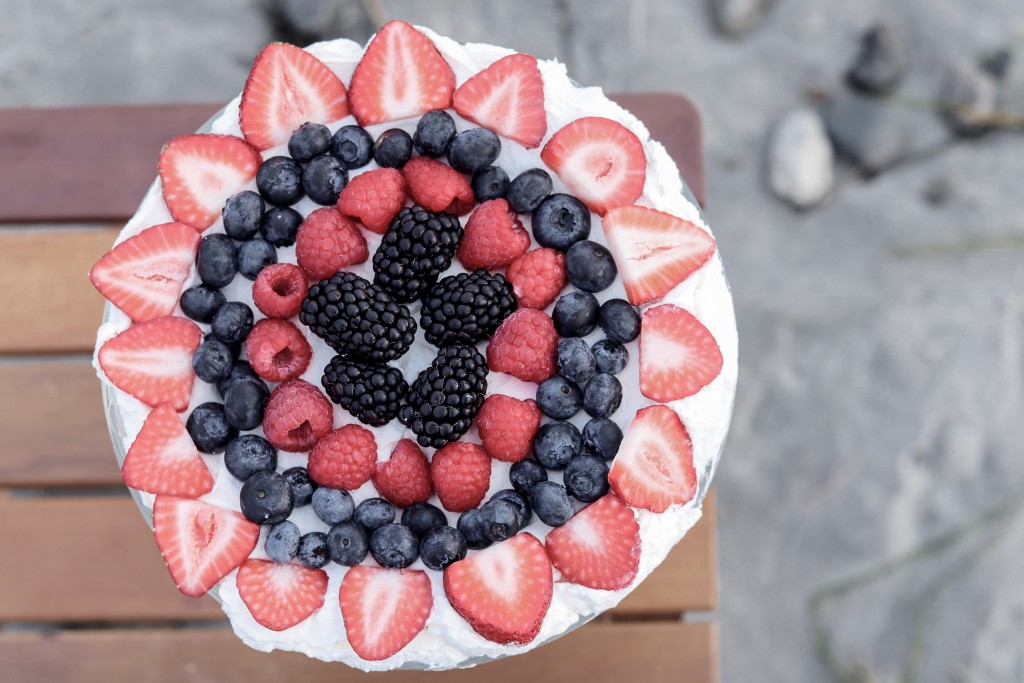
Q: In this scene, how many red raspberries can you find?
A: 13